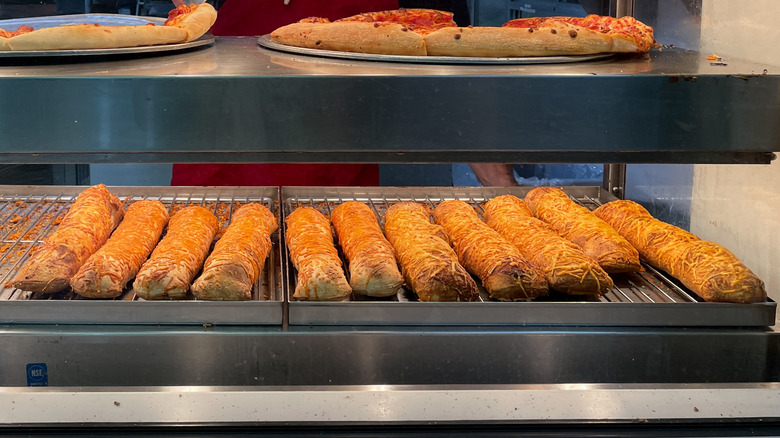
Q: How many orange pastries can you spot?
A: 11